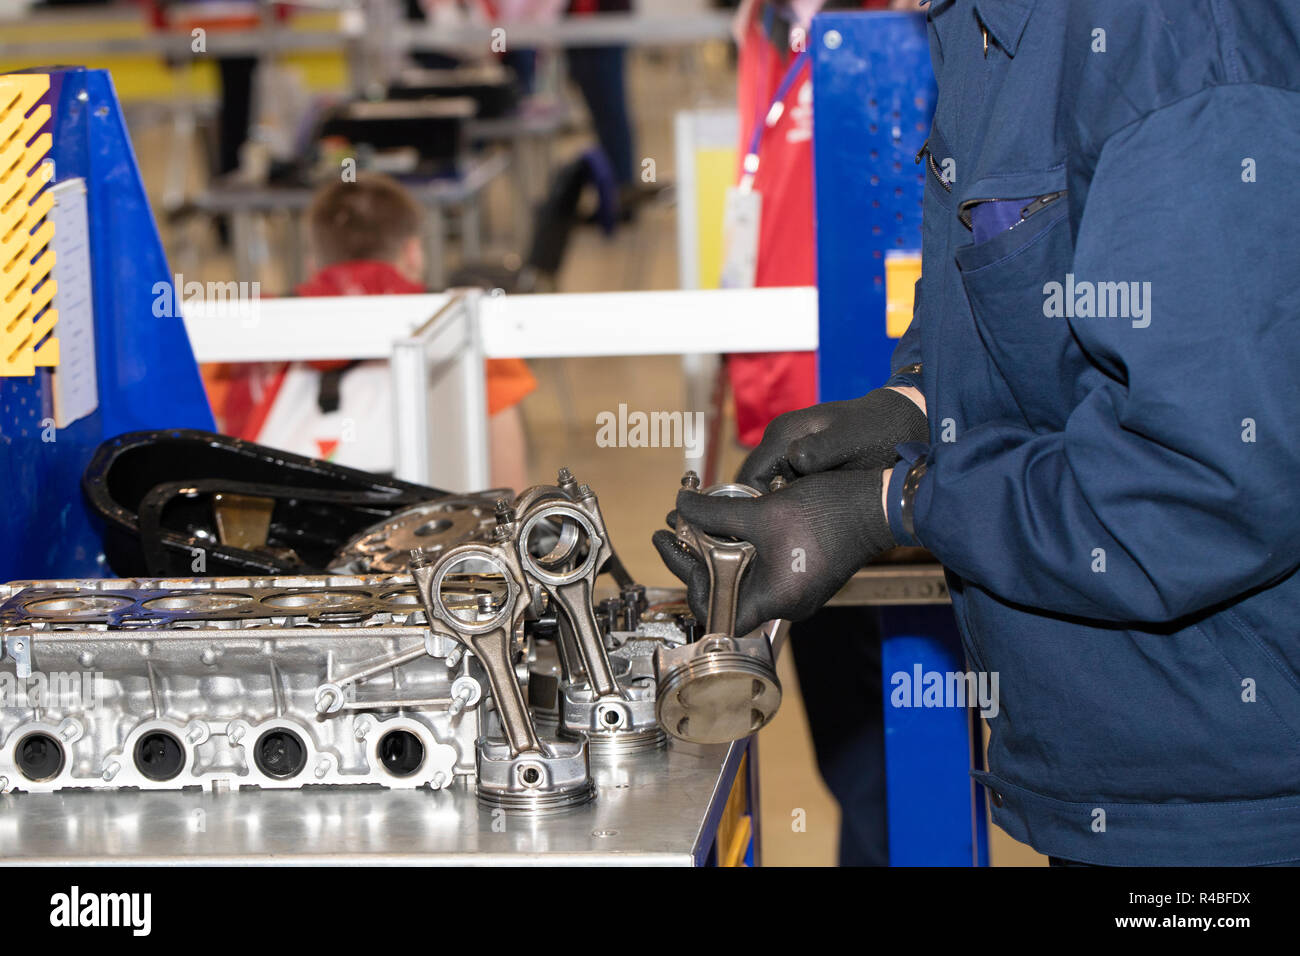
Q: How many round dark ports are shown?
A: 4